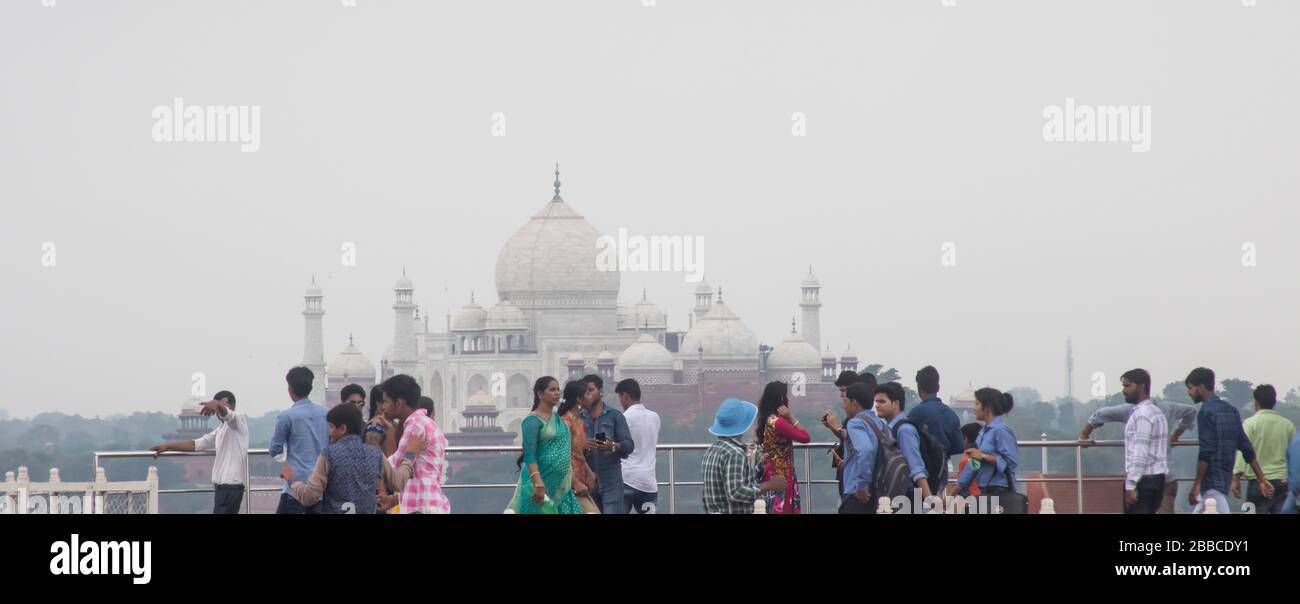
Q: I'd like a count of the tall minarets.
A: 4